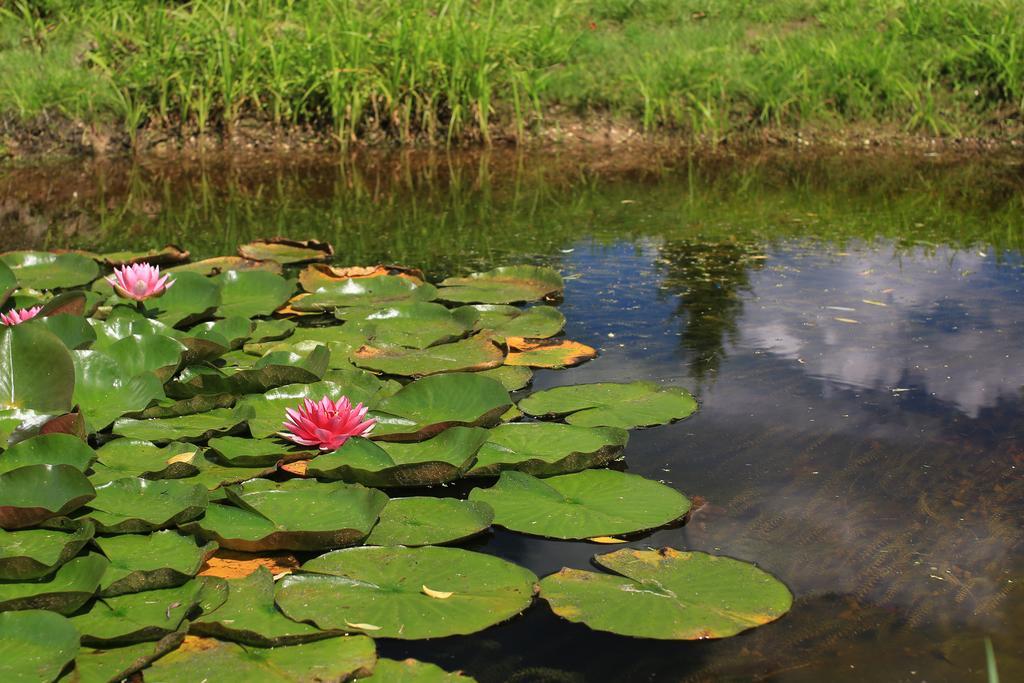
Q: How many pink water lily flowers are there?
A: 3